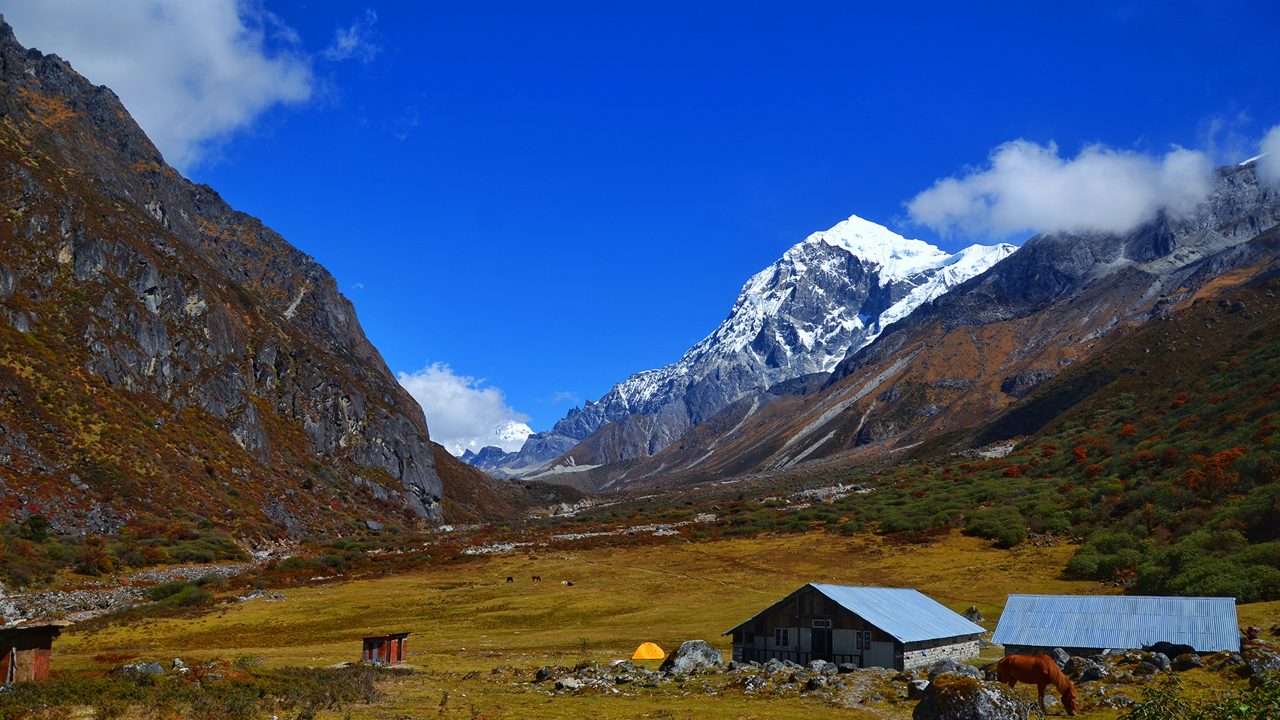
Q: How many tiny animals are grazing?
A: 3